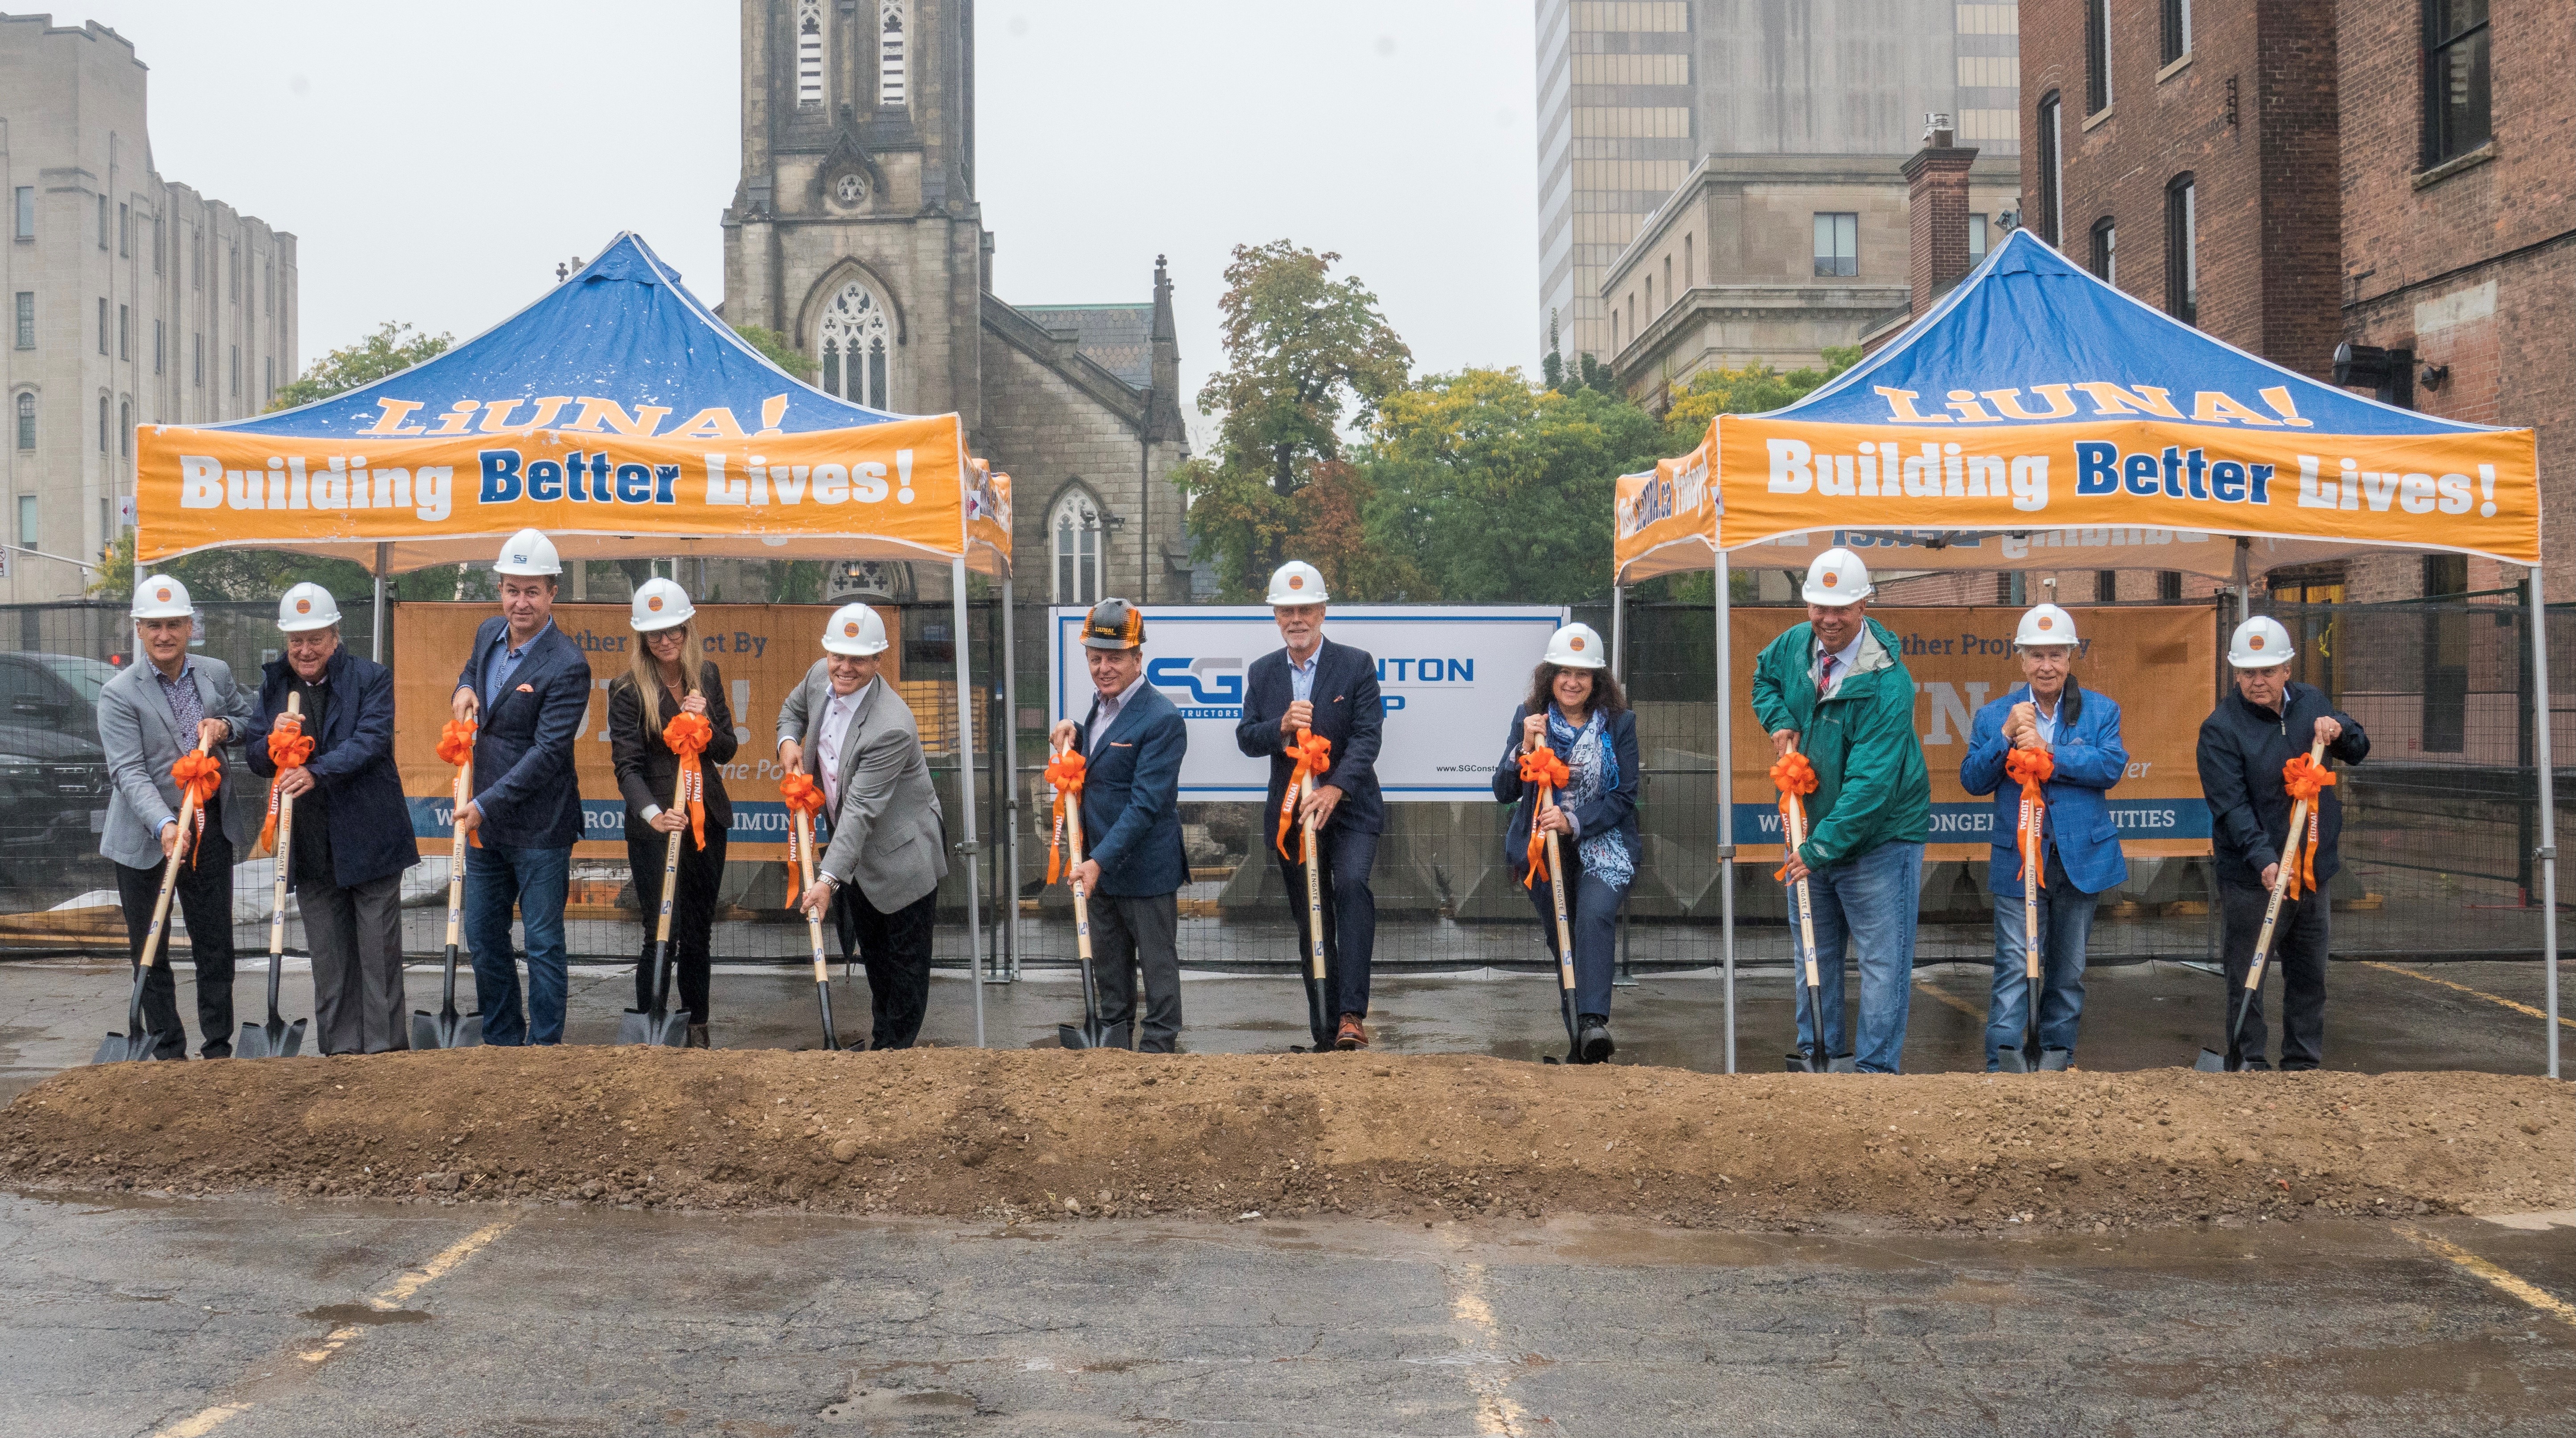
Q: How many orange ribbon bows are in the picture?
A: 11